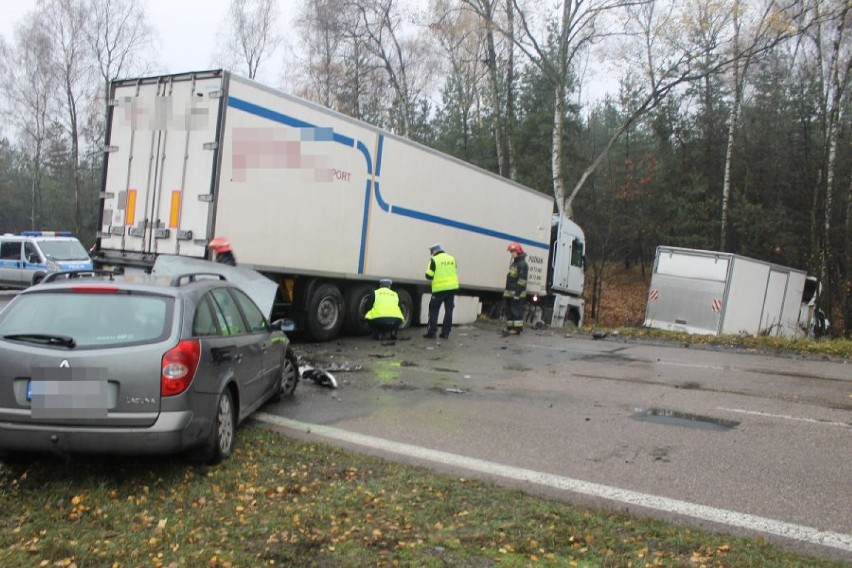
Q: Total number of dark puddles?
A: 1